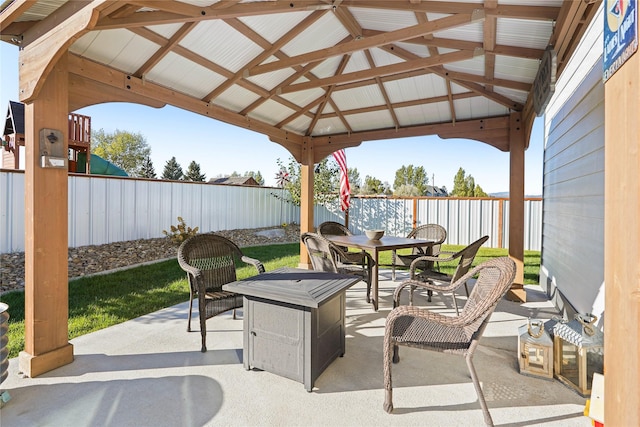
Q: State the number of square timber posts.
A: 4